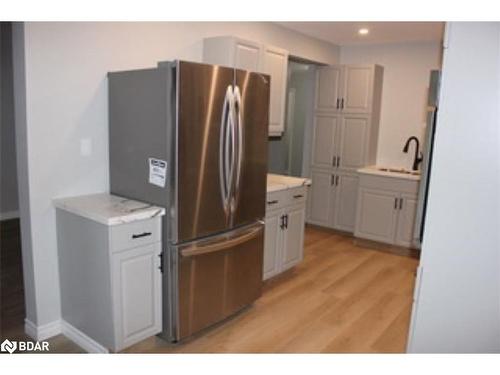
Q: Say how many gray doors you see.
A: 13